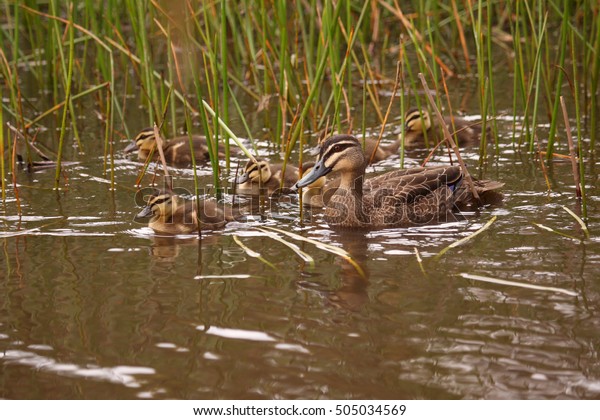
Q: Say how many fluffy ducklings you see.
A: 6